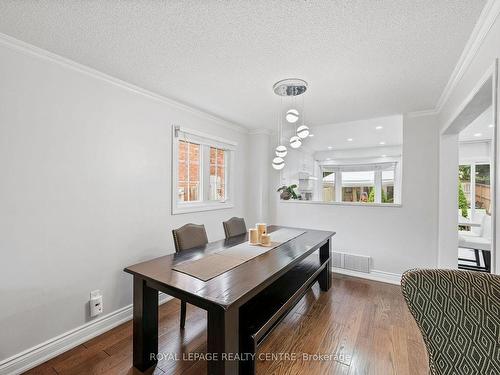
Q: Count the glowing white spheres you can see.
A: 5